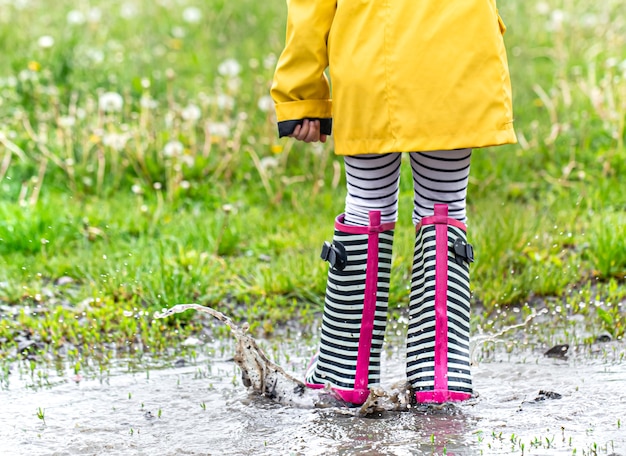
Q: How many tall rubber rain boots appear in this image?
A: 2